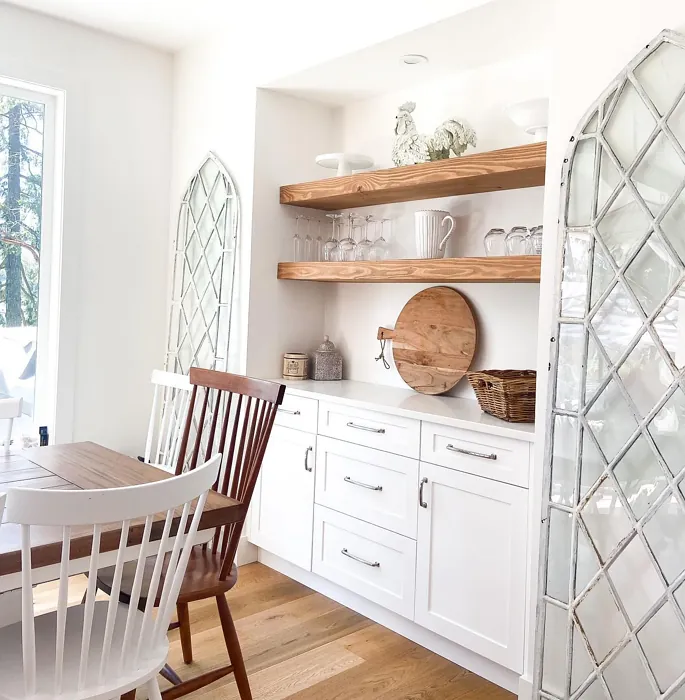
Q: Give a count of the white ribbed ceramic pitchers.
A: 1